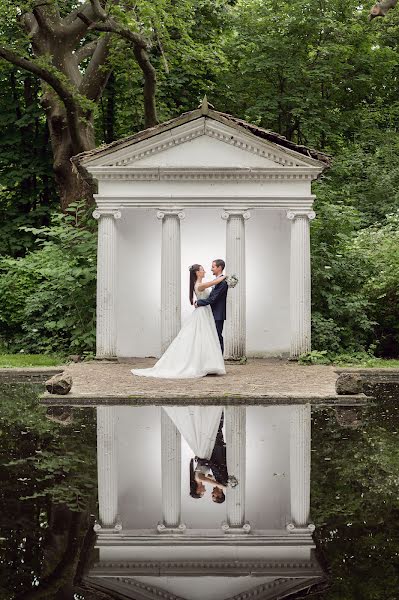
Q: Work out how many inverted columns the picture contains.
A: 4